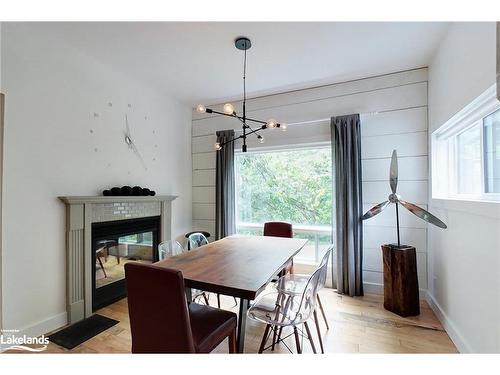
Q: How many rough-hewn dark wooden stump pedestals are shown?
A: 1